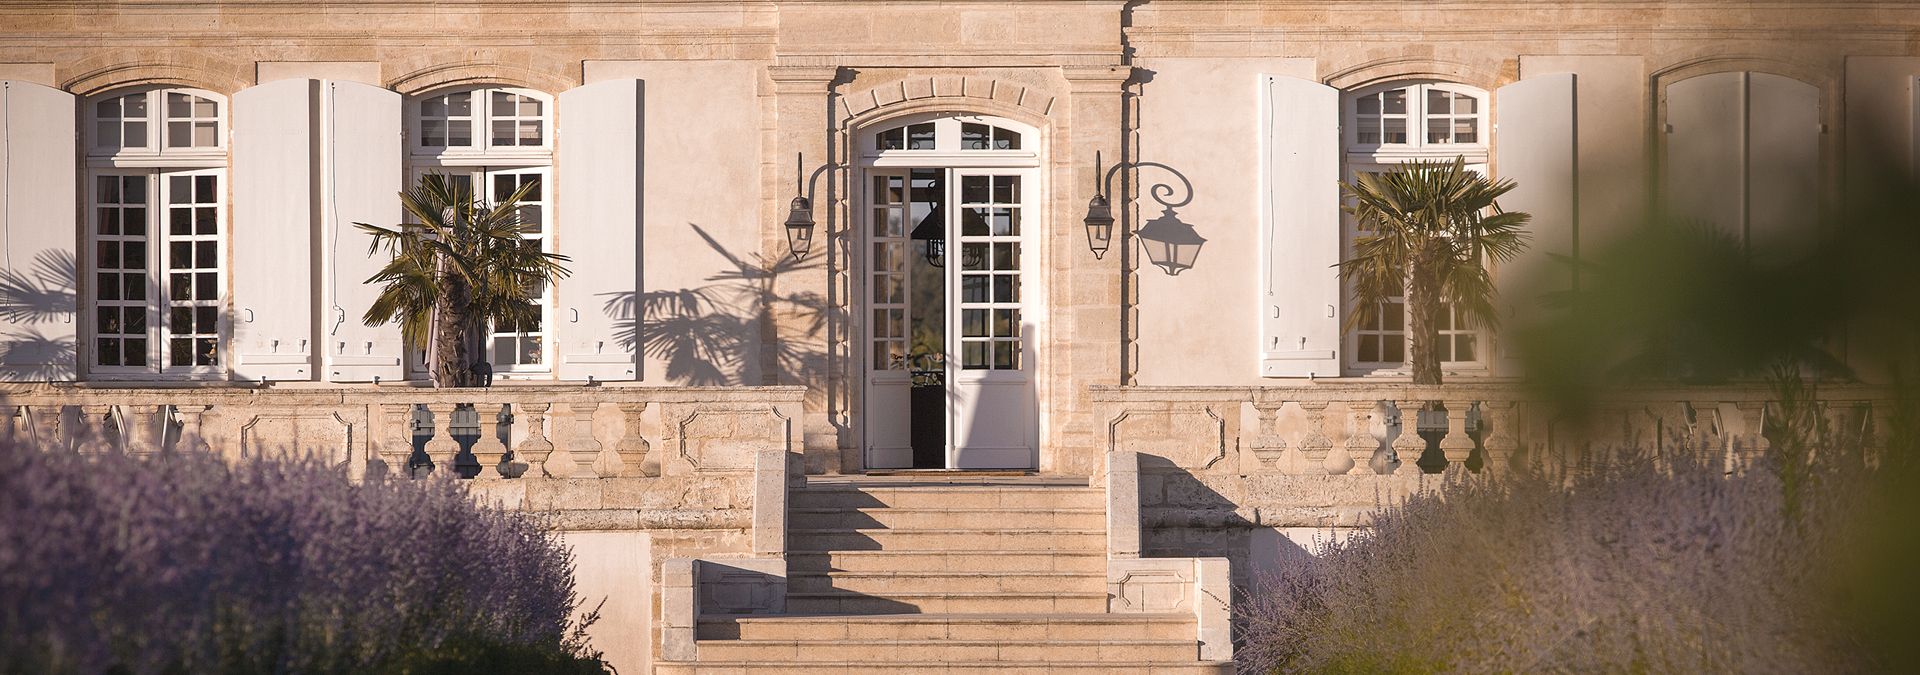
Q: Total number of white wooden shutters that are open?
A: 6